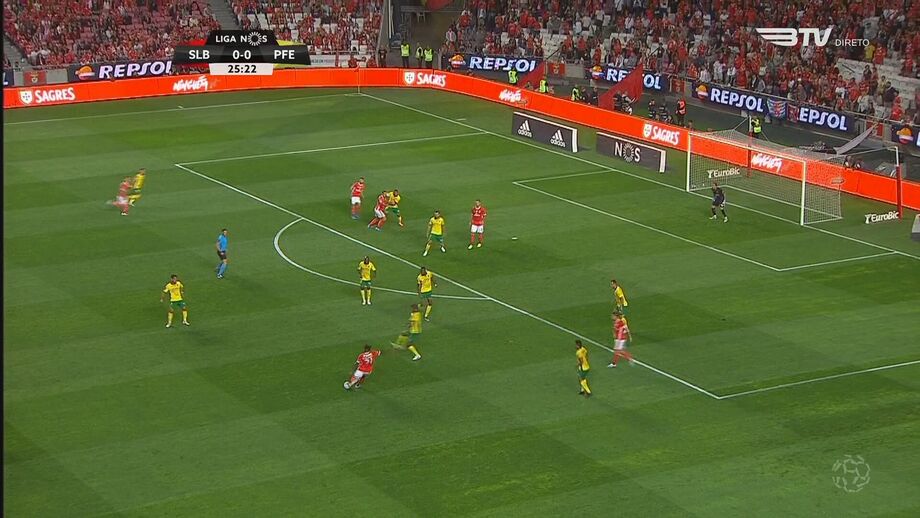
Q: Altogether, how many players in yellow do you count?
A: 9